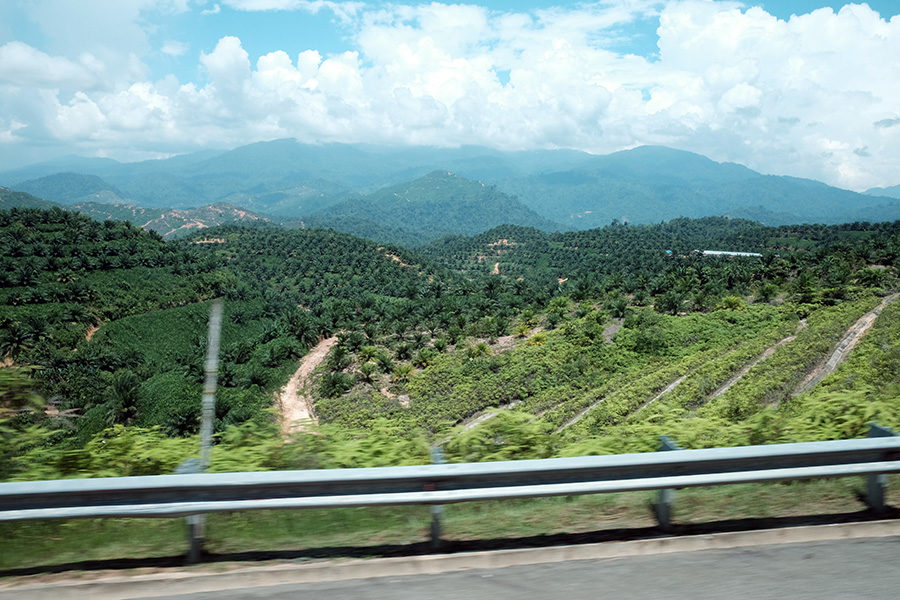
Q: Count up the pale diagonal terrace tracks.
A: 5